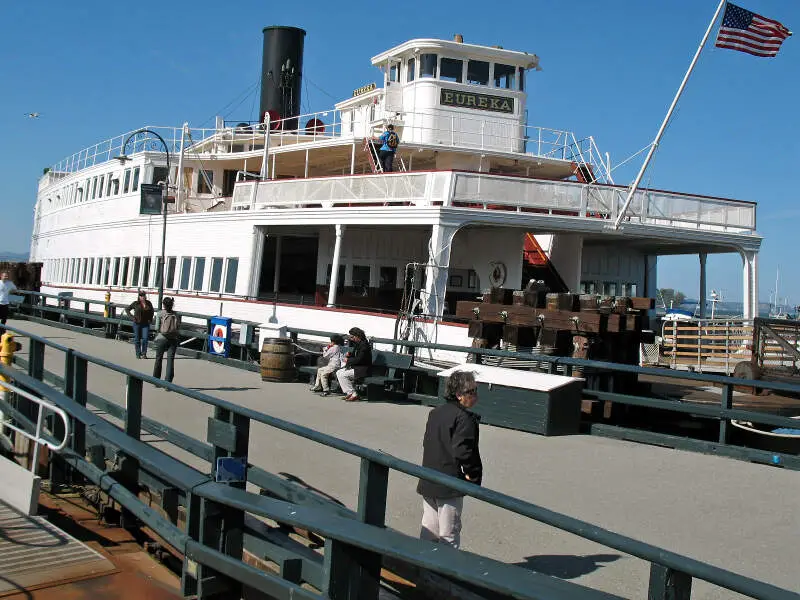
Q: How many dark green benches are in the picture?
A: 1